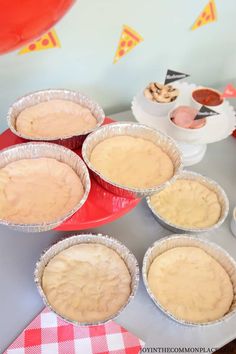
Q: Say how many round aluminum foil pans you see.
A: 6